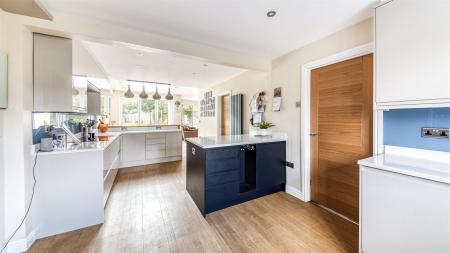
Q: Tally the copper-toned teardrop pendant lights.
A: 4